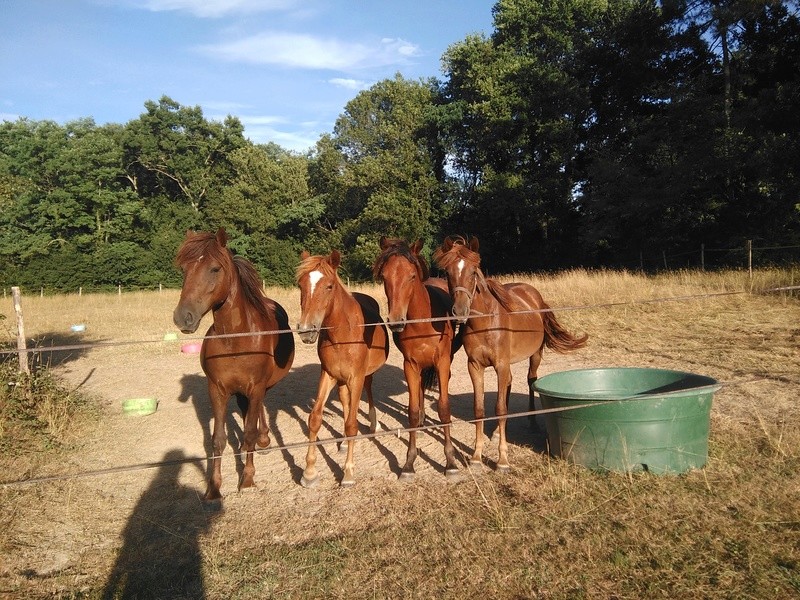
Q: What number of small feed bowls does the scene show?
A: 4